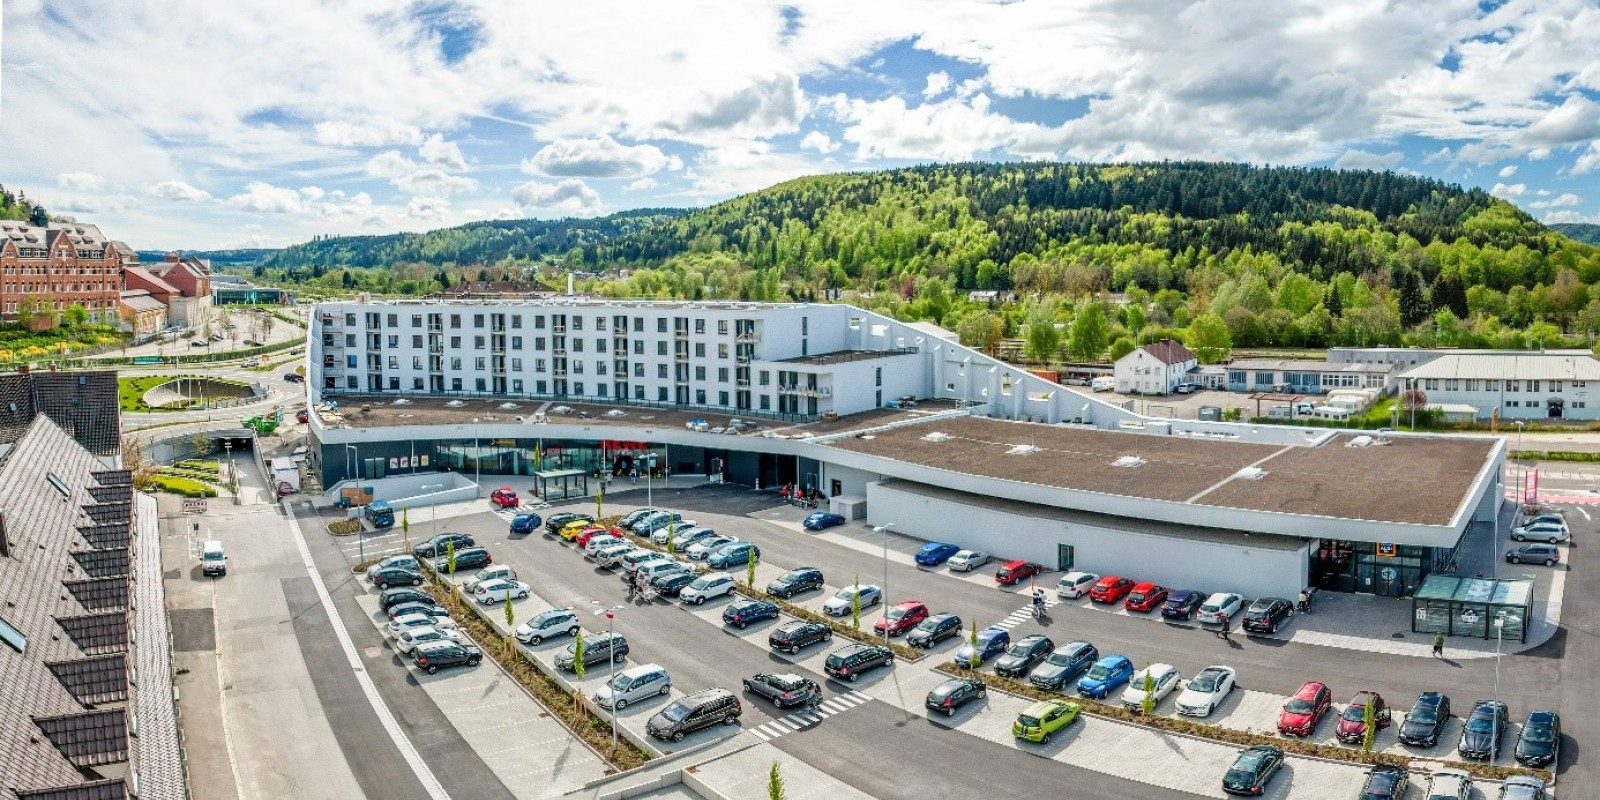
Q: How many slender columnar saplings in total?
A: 13